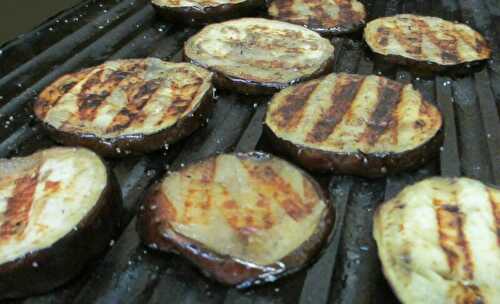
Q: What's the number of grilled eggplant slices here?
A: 9